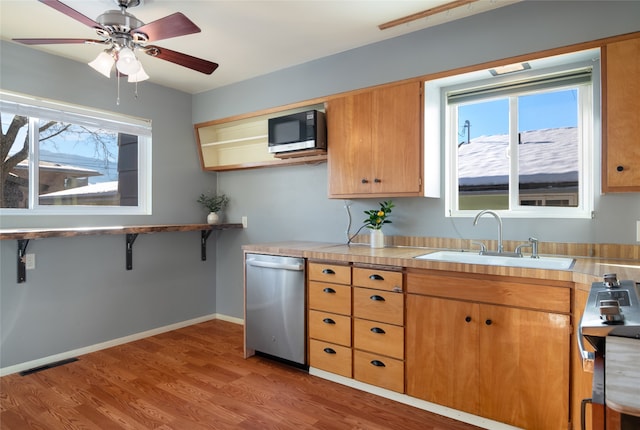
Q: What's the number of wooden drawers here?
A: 8